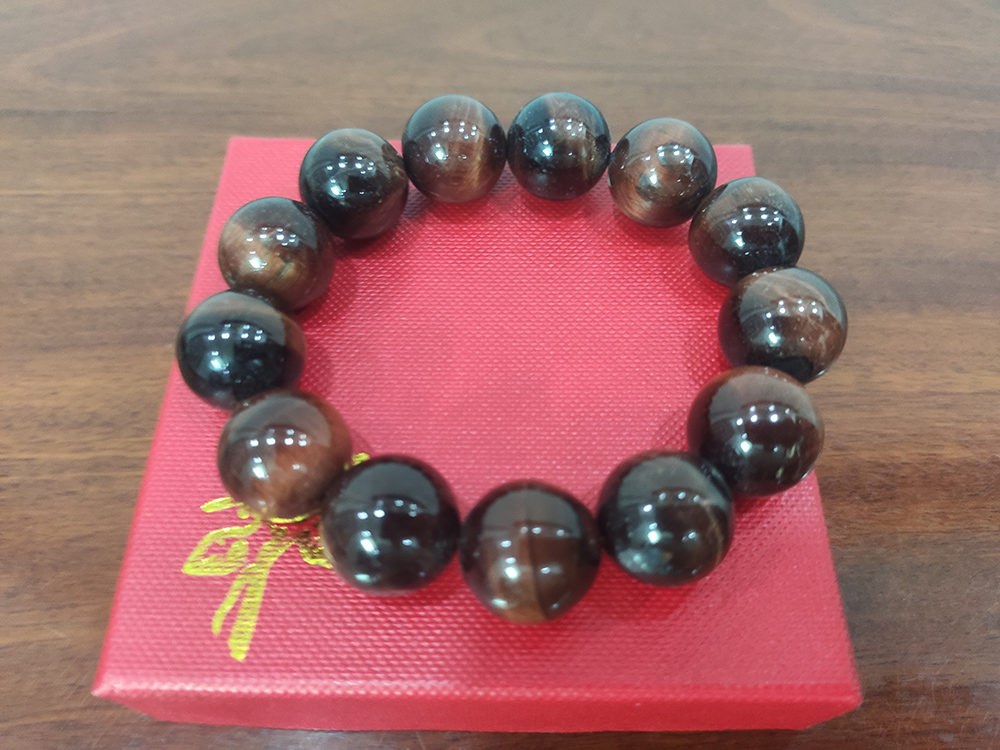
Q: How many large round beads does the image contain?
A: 13